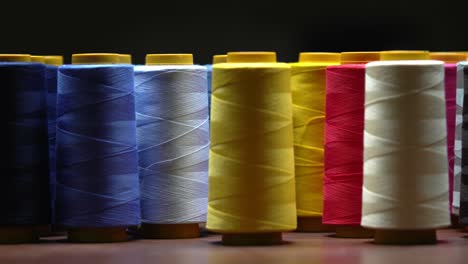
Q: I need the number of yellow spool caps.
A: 12